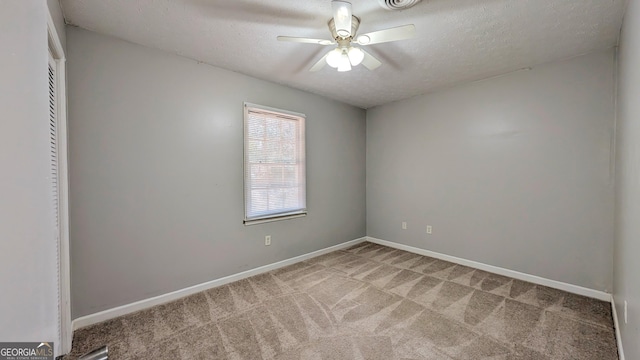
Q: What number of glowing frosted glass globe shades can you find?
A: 3